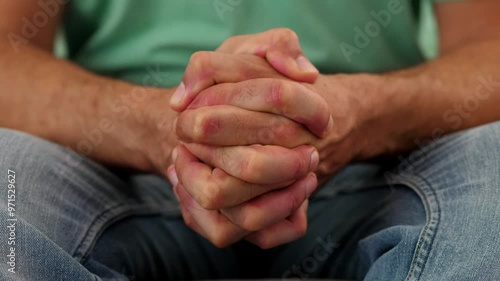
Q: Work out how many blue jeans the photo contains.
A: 1